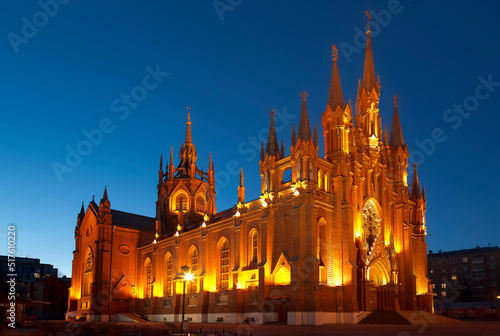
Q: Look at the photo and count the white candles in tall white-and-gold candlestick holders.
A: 0